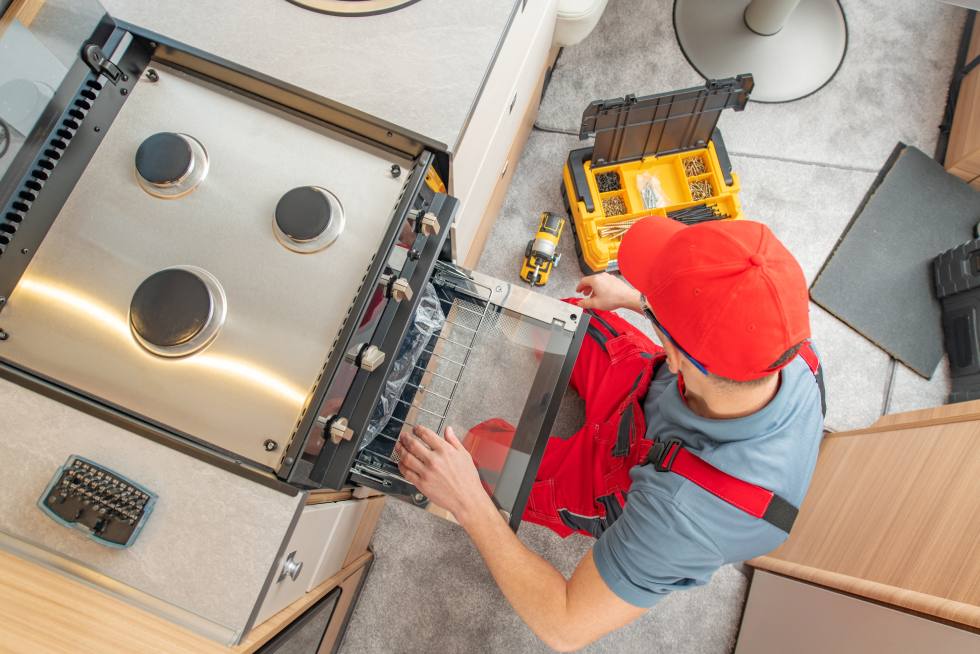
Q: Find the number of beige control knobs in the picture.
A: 4